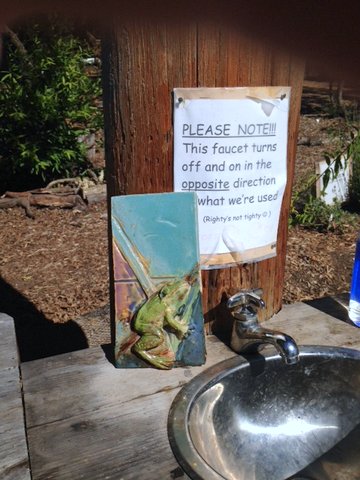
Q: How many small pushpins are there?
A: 3